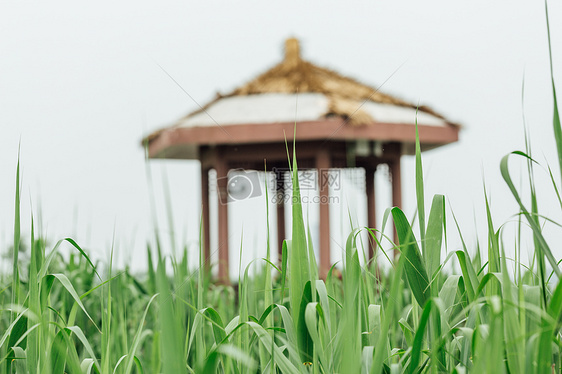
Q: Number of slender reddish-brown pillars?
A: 6